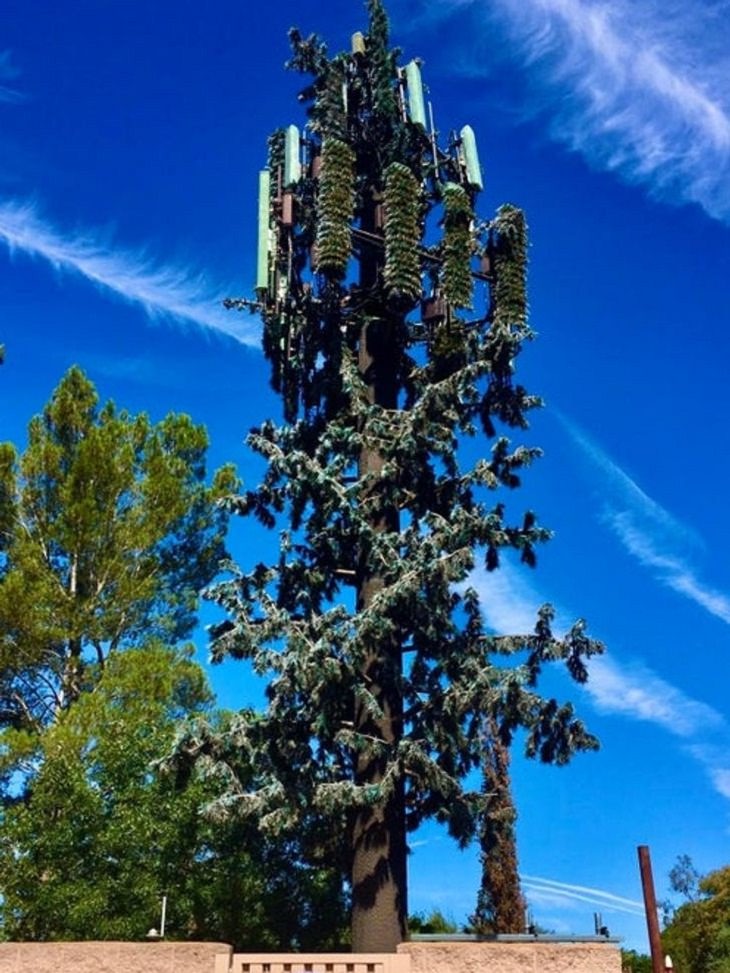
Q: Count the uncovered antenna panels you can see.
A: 4